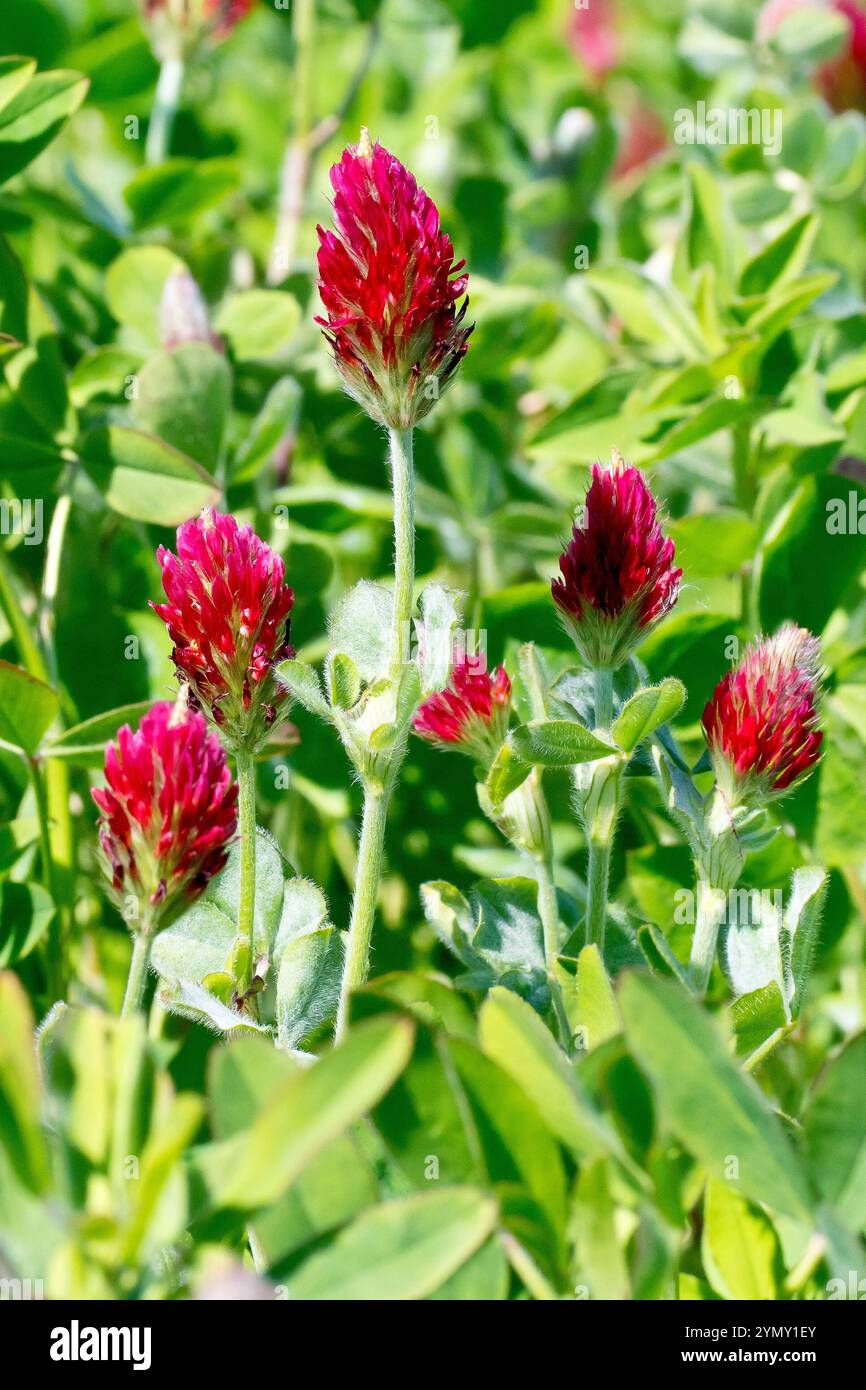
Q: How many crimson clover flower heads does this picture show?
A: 6